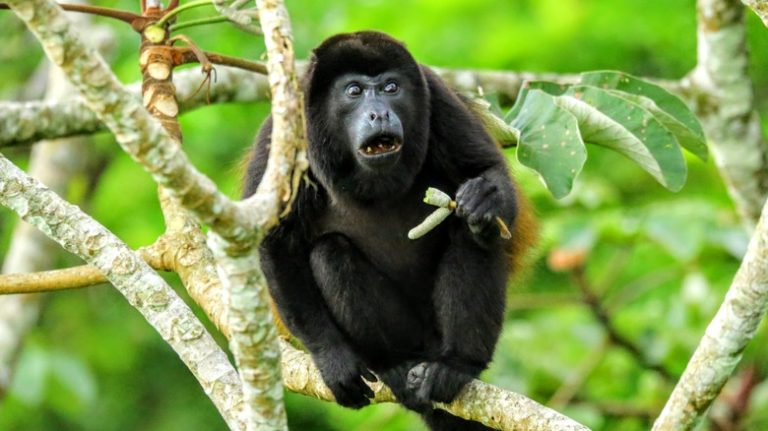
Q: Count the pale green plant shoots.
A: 2